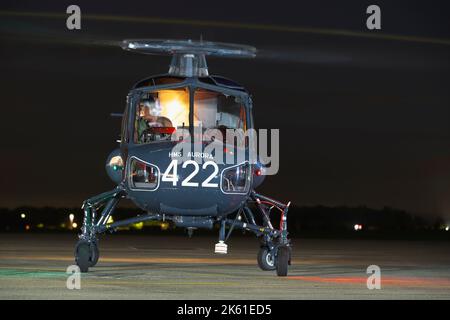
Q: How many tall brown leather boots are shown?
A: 0